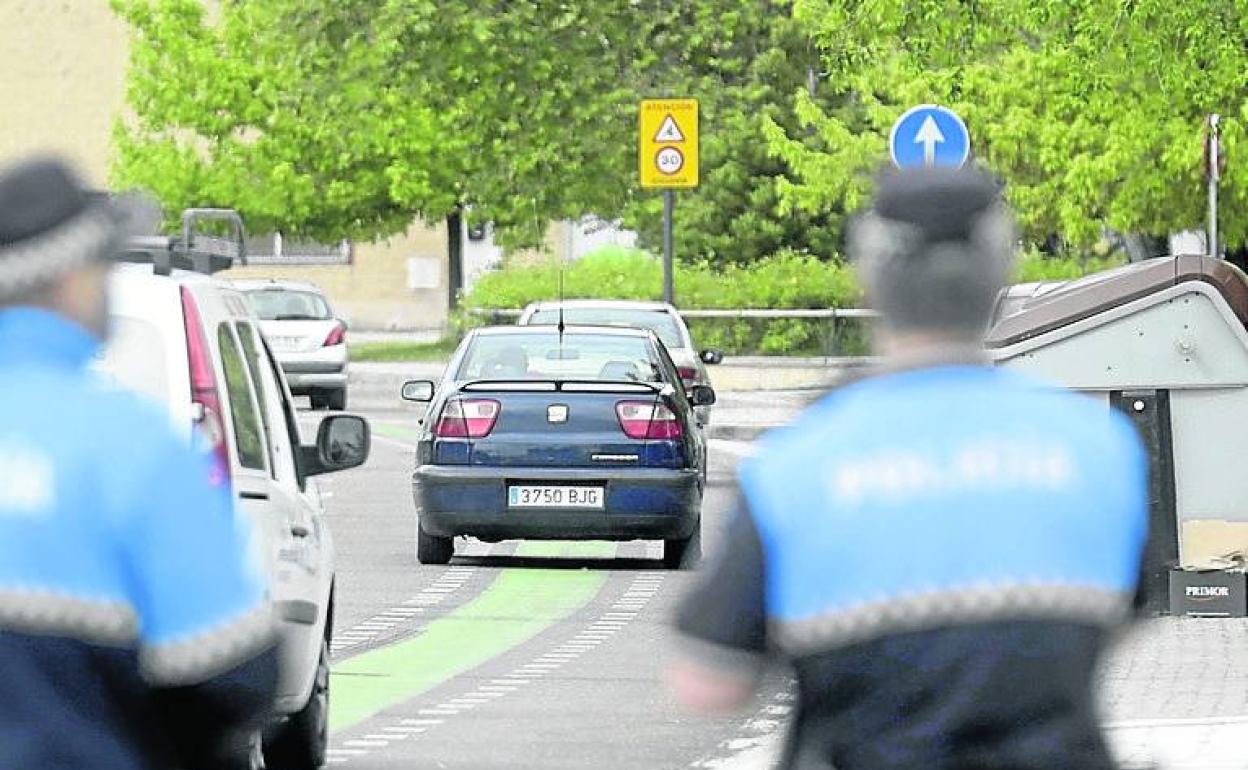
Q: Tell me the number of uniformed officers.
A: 2